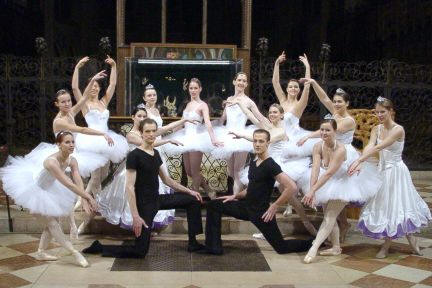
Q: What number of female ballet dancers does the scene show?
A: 12